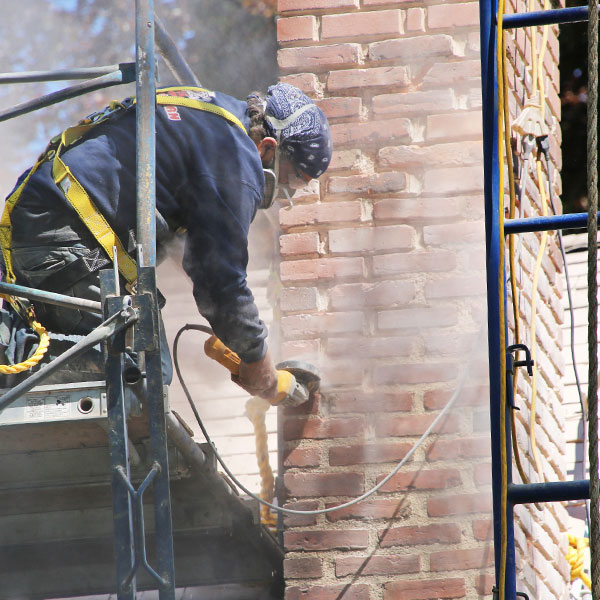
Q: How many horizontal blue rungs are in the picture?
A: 3